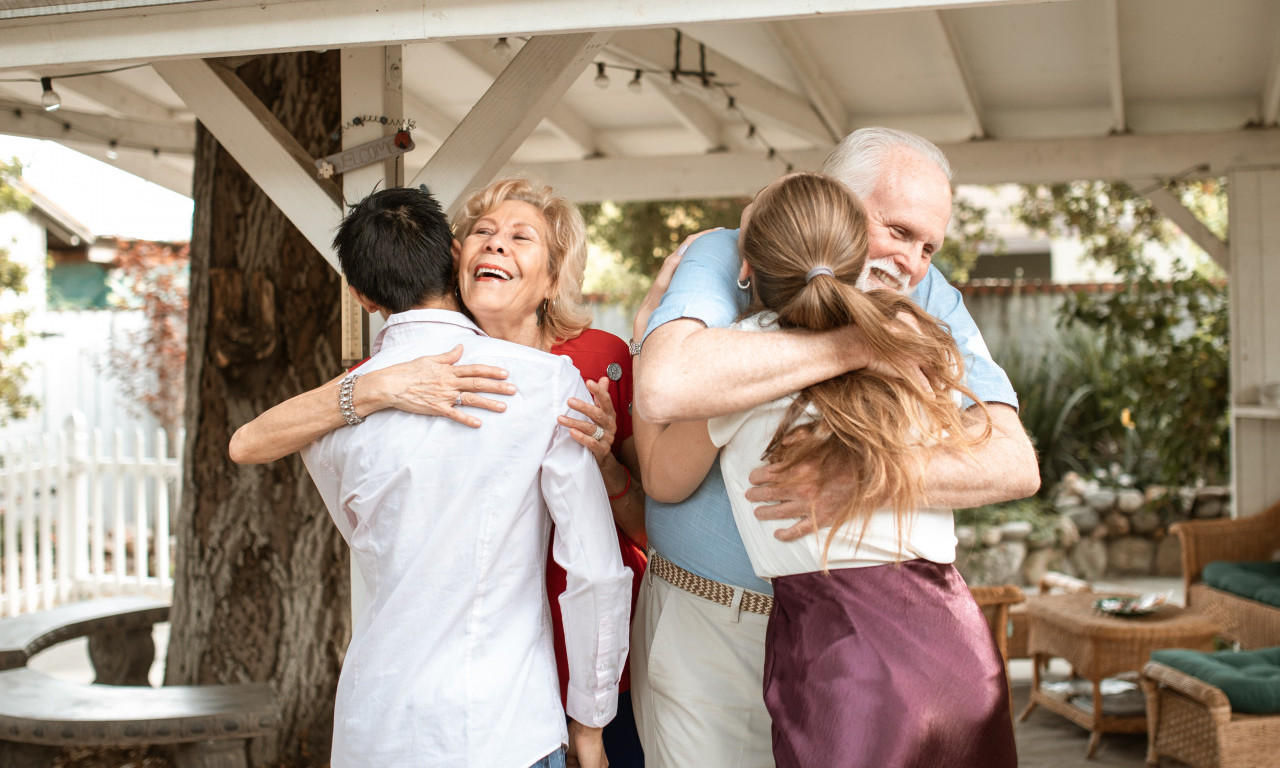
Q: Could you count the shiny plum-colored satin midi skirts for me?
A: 1